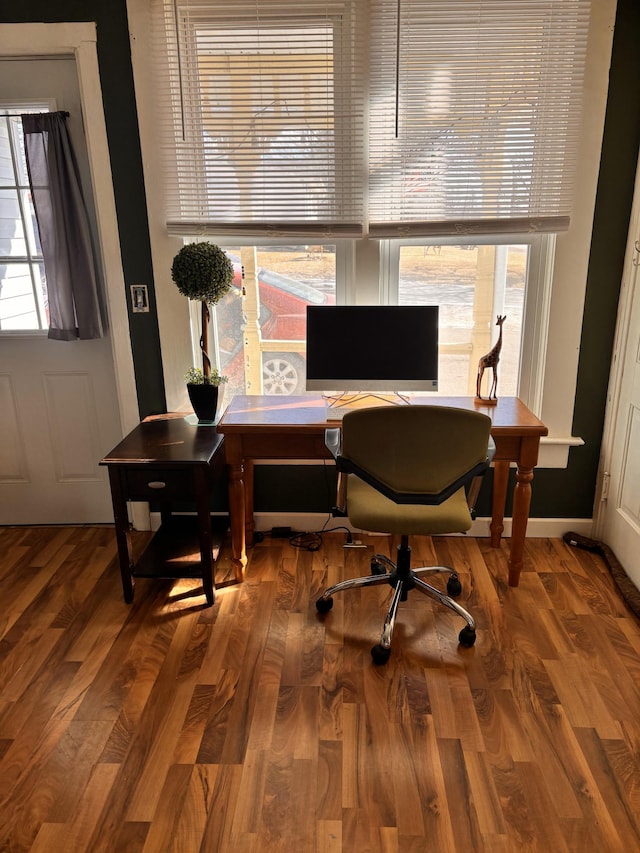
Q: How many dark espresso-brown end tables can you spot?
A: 1